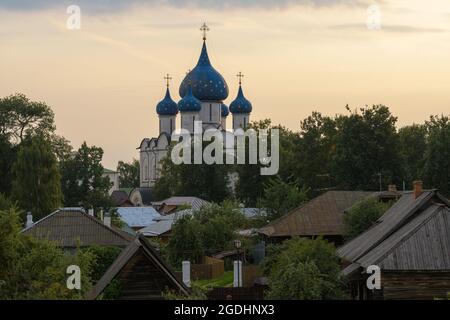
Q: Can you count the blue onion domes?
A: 5